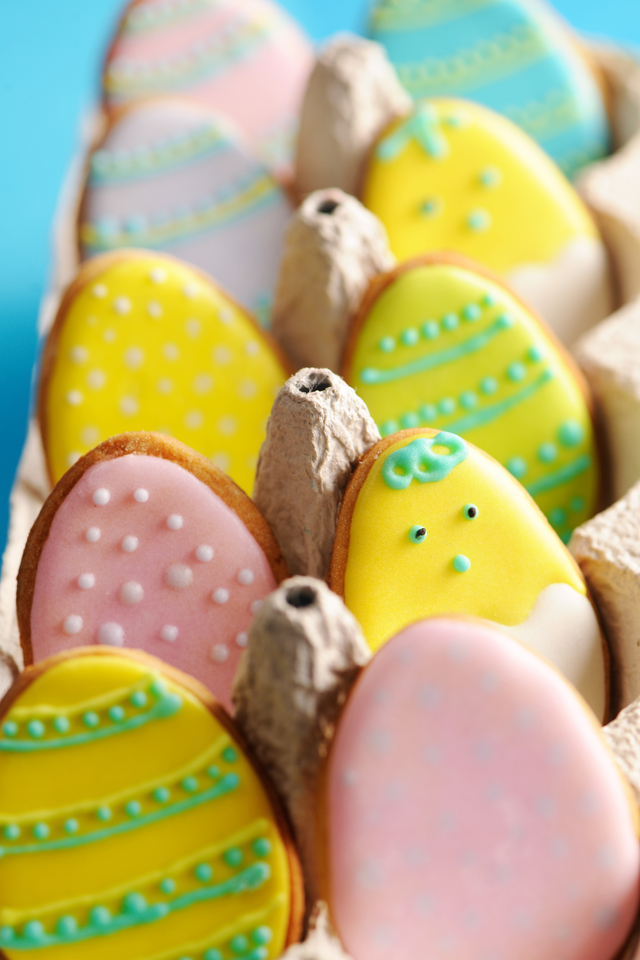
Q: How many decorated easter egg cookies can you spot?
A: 10